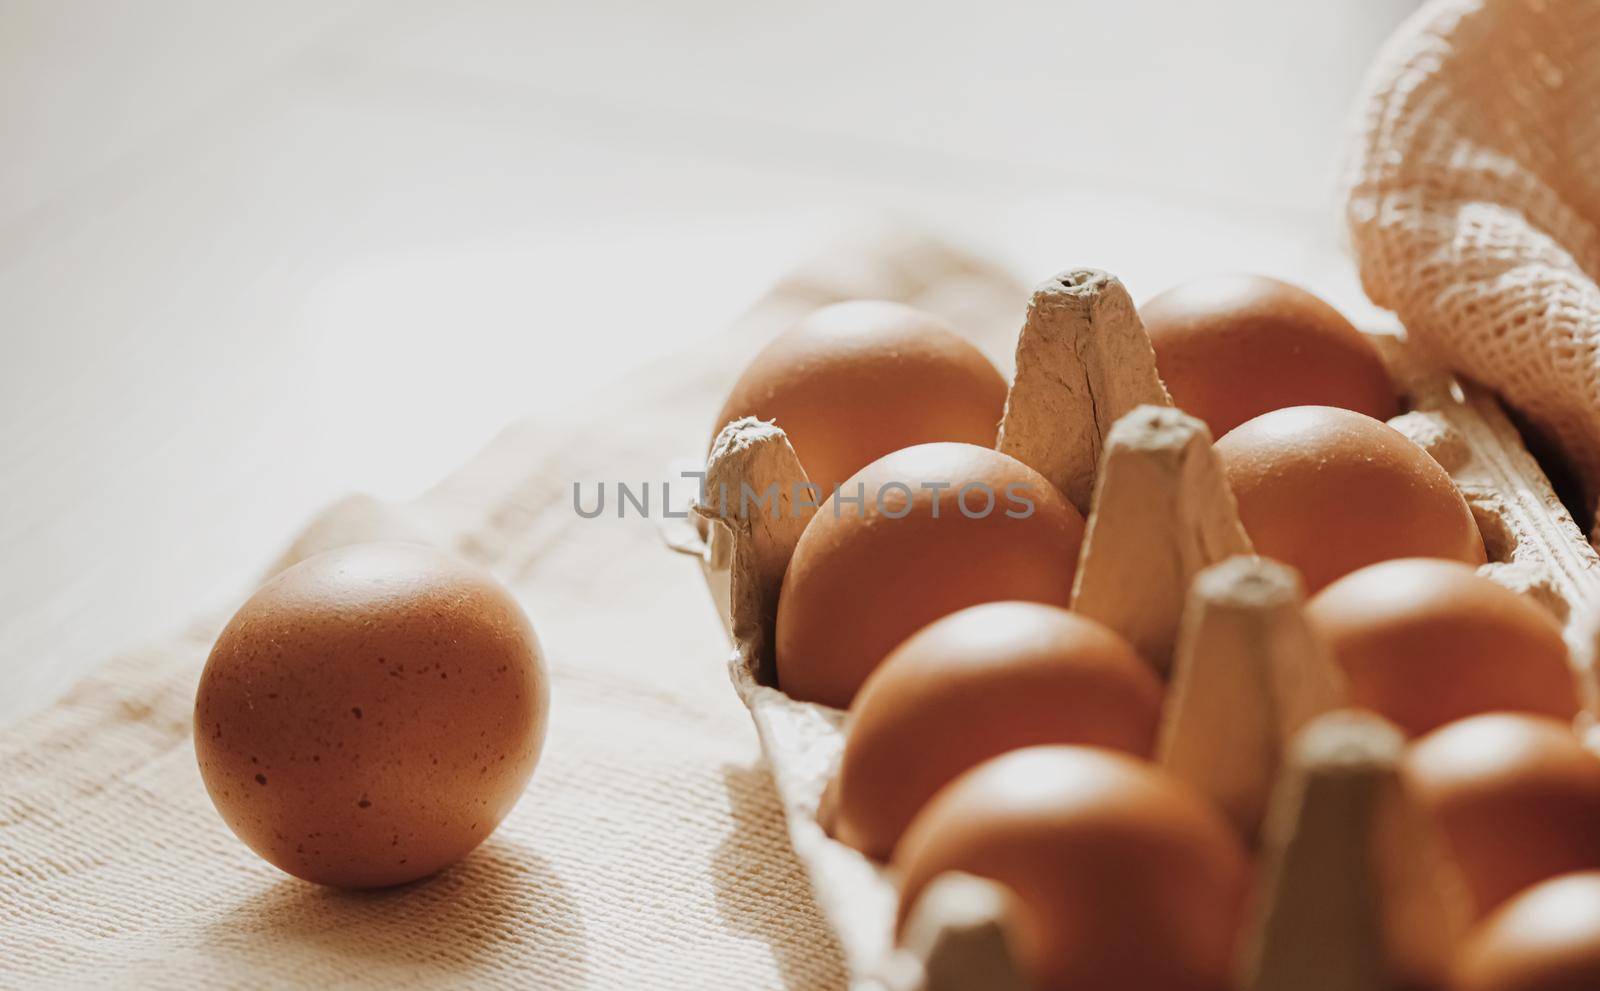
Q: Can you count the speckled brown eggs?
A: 1